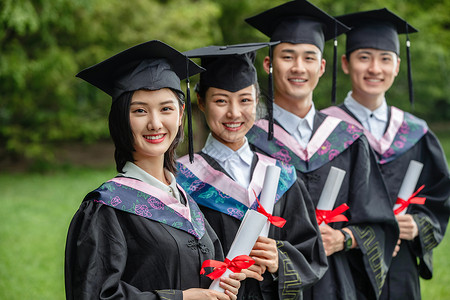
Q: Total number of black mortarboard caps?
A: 4